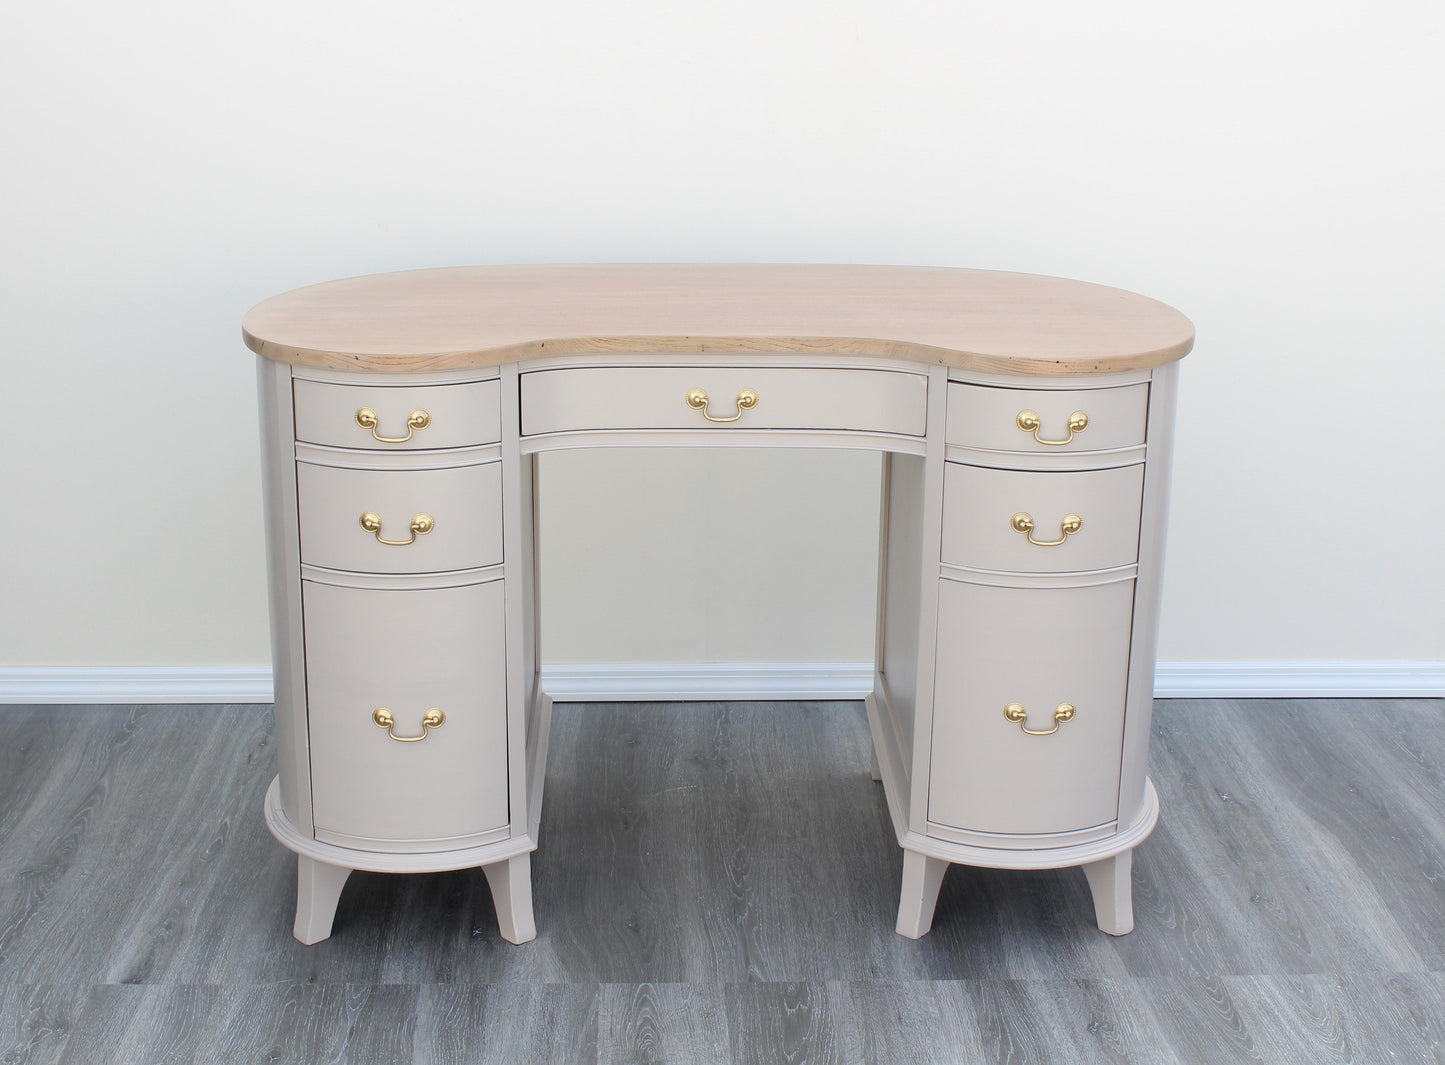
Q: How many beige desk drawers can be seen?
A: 7